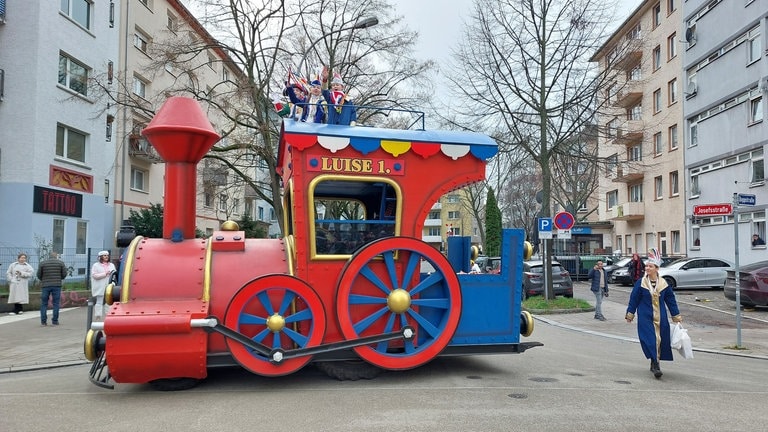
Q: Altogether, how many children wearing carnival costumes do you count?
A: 3